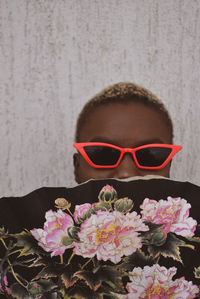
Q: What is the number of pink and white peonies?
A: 4